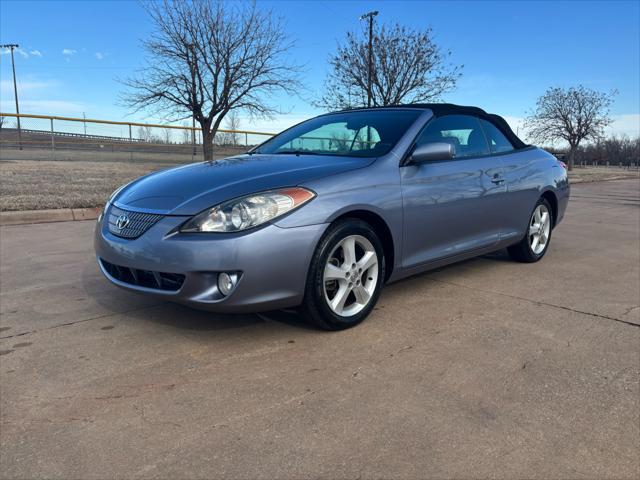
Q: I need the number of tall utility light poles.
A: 2